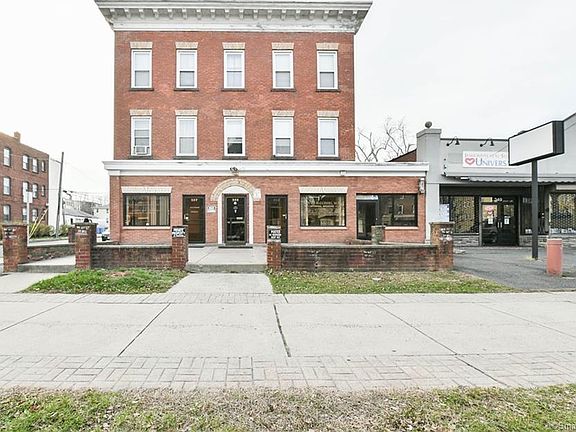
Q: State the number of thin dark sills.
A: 10